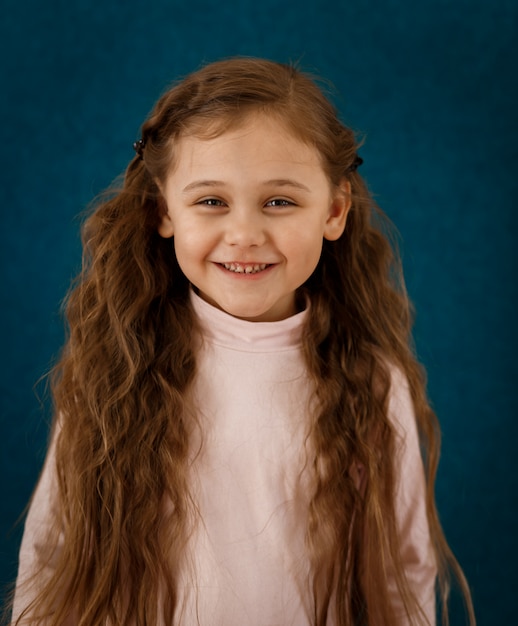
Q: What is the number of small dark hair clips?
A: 2